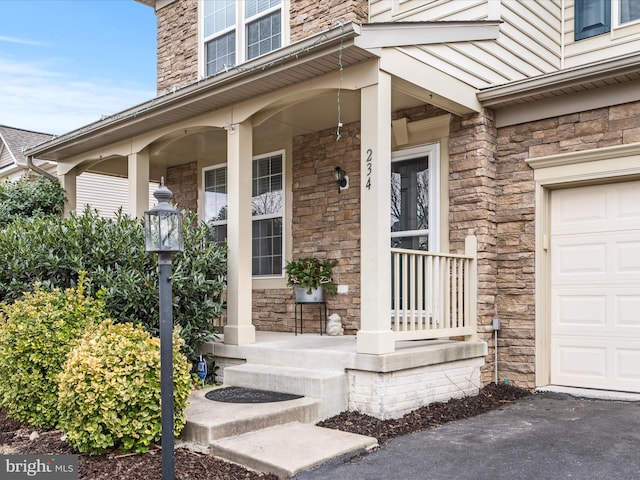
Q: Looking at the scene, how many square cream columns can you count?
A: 4